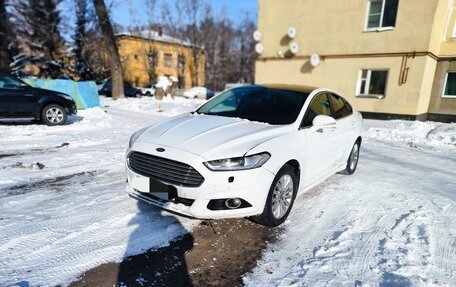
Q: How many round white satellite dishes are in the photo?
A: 5